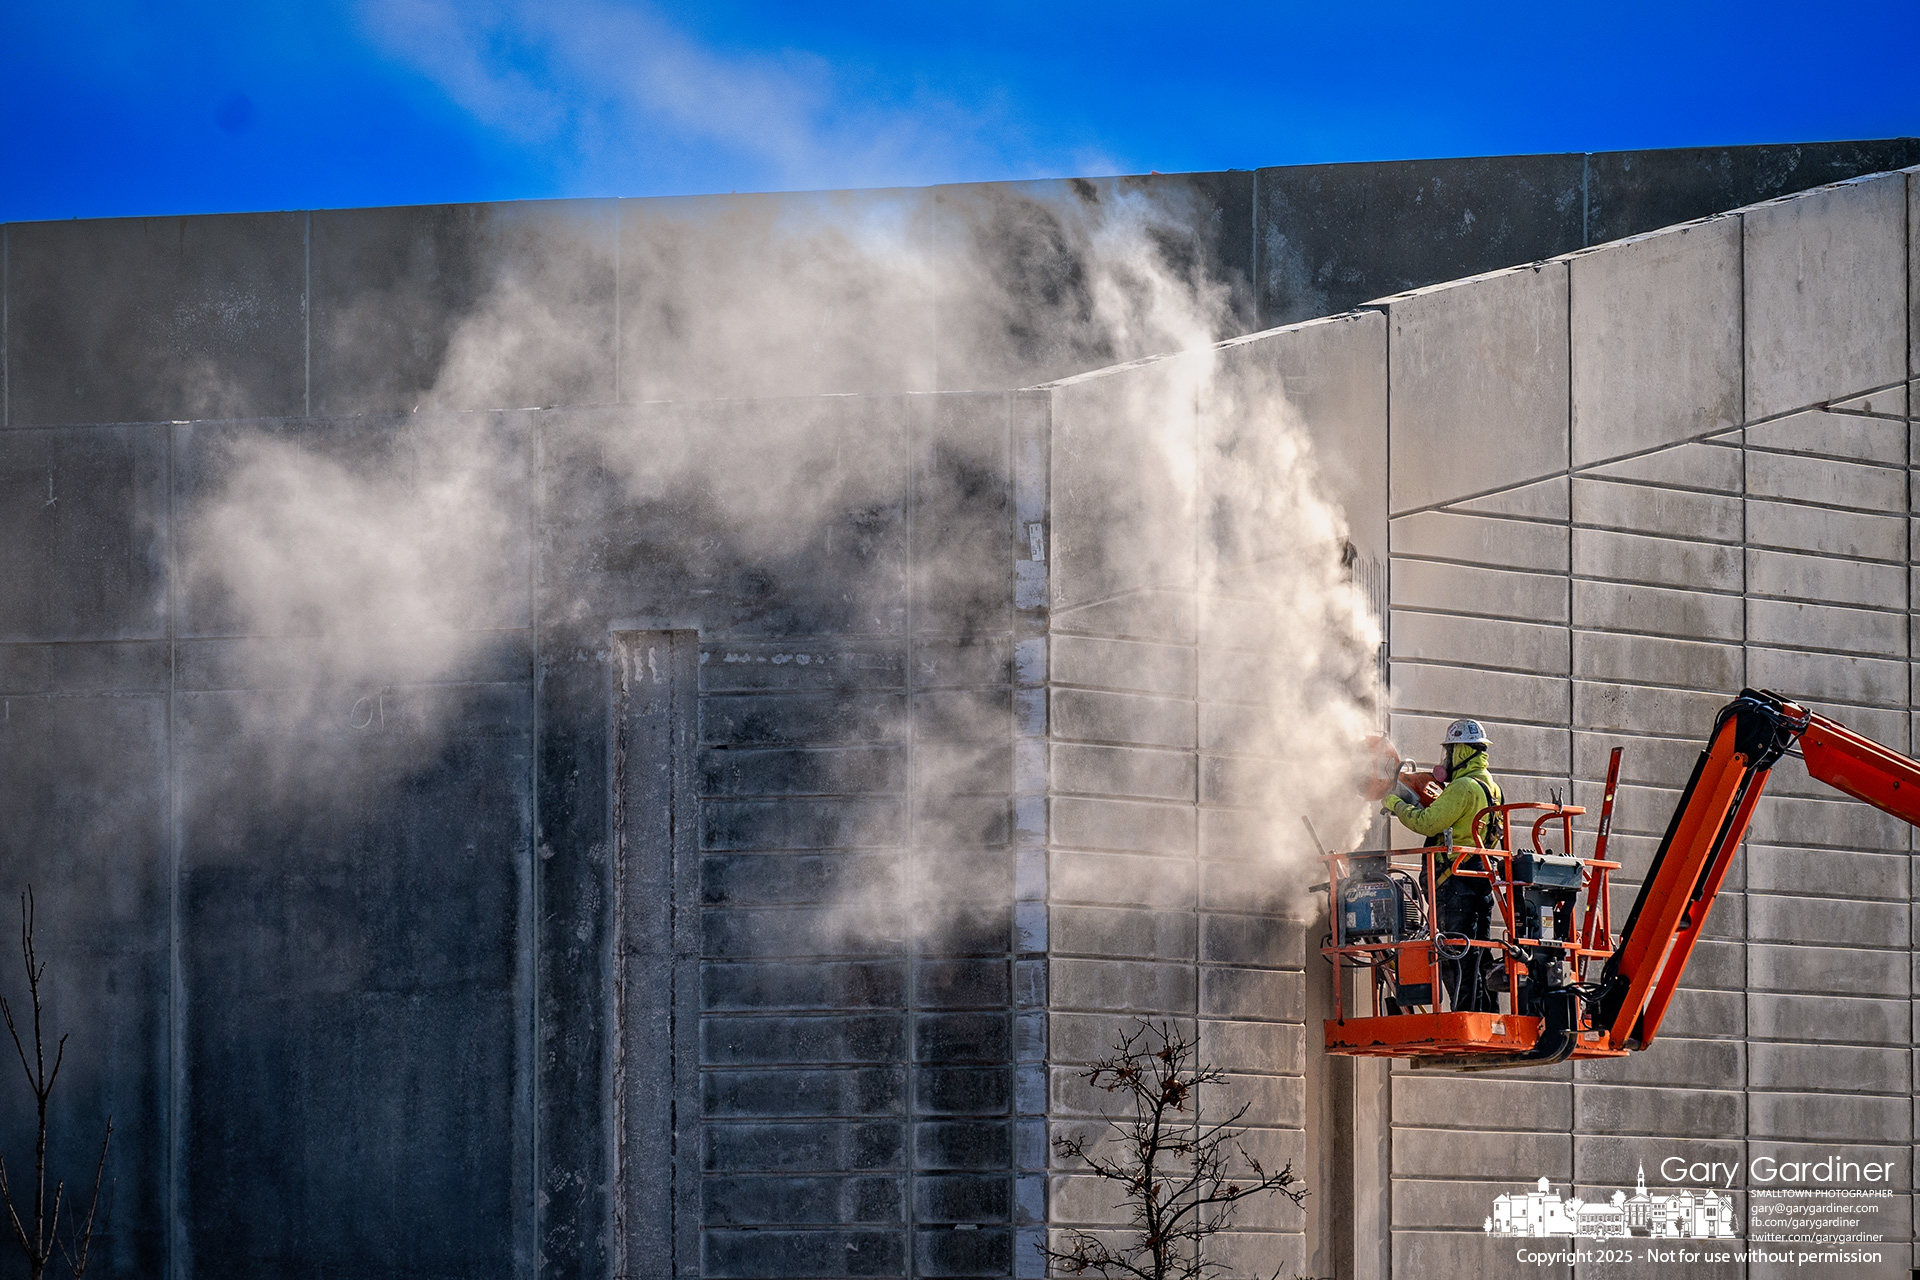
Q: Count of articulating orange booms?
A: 1